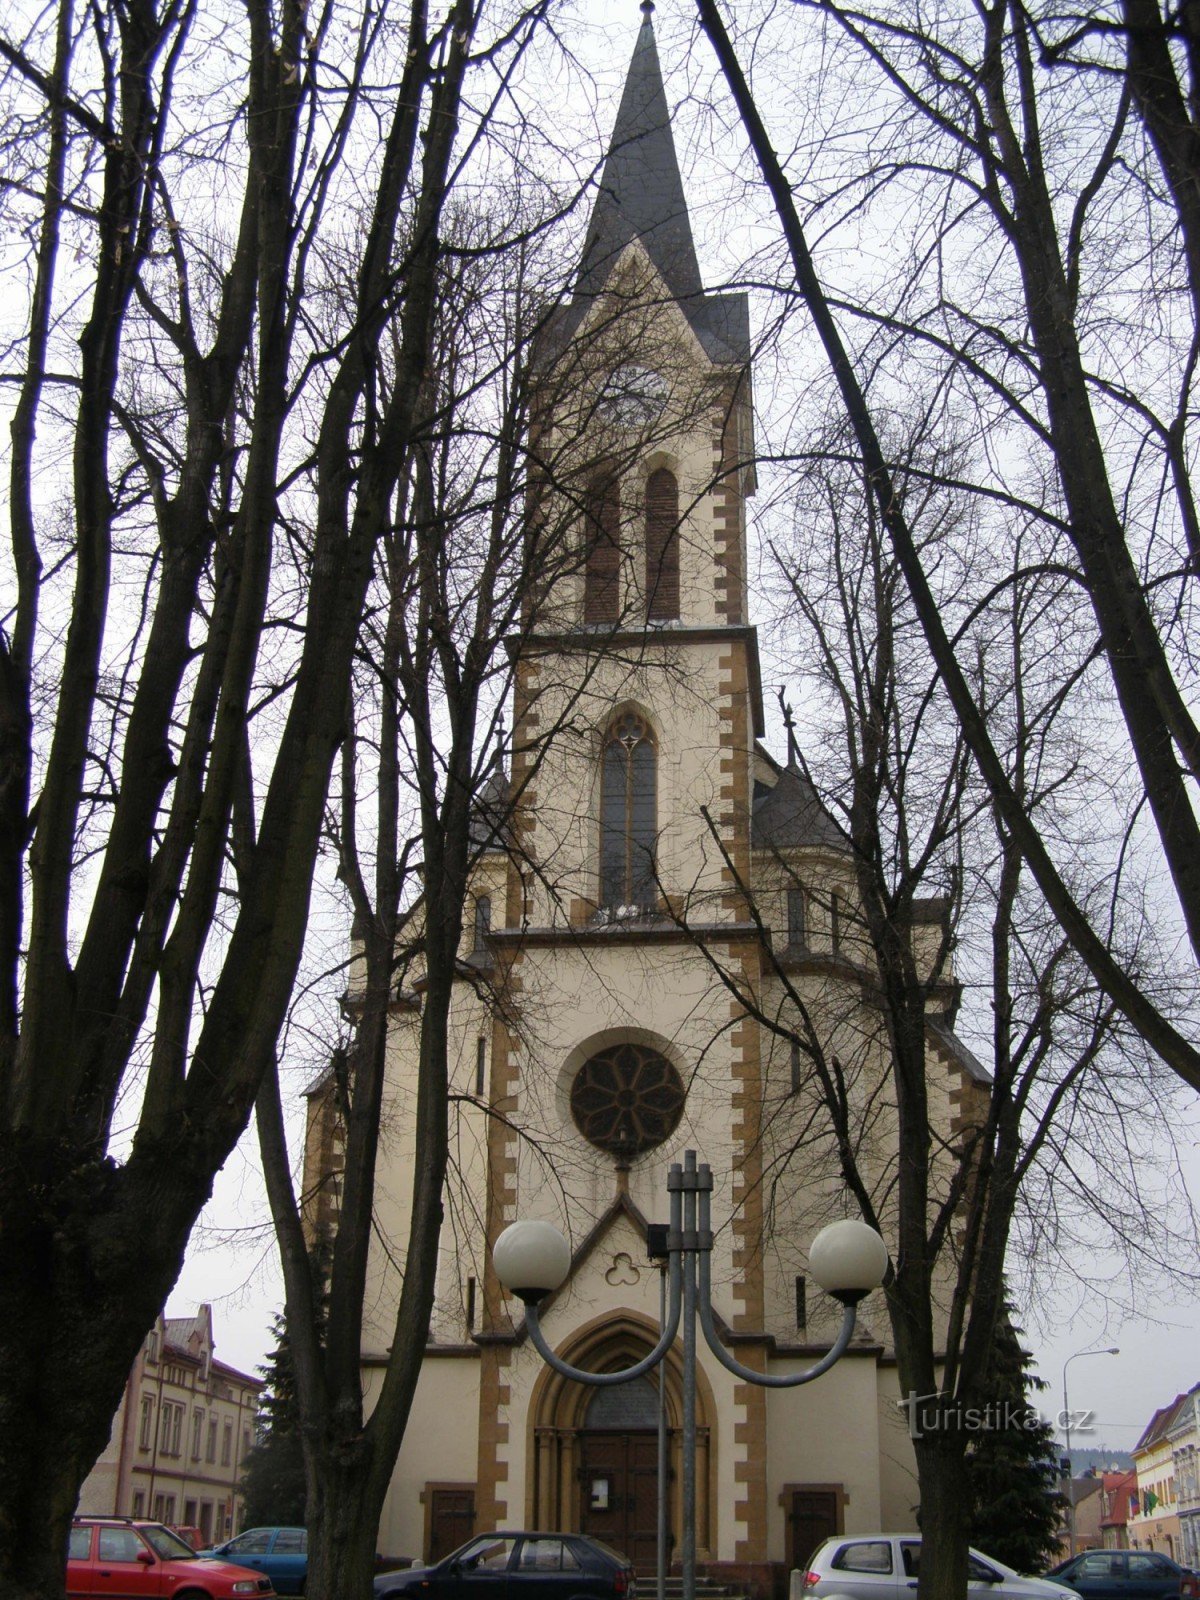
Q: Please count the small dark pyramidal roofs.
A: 2